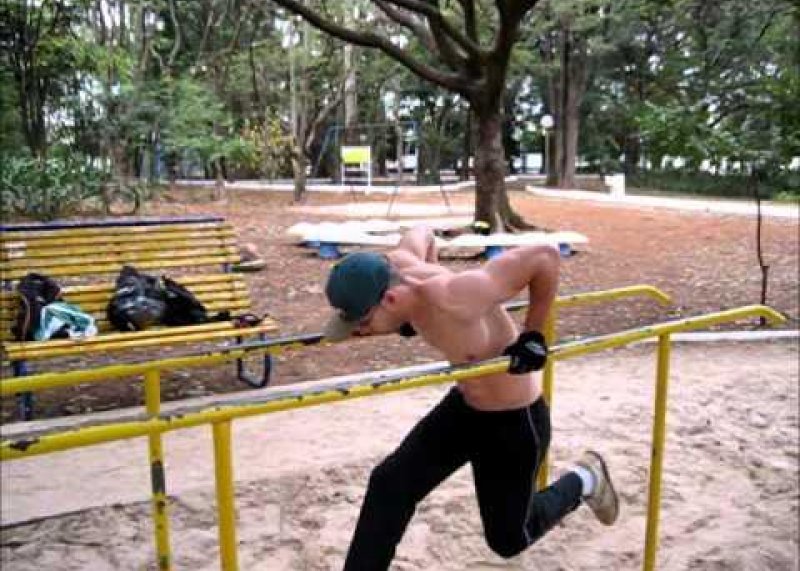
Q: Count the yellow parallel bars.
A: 2